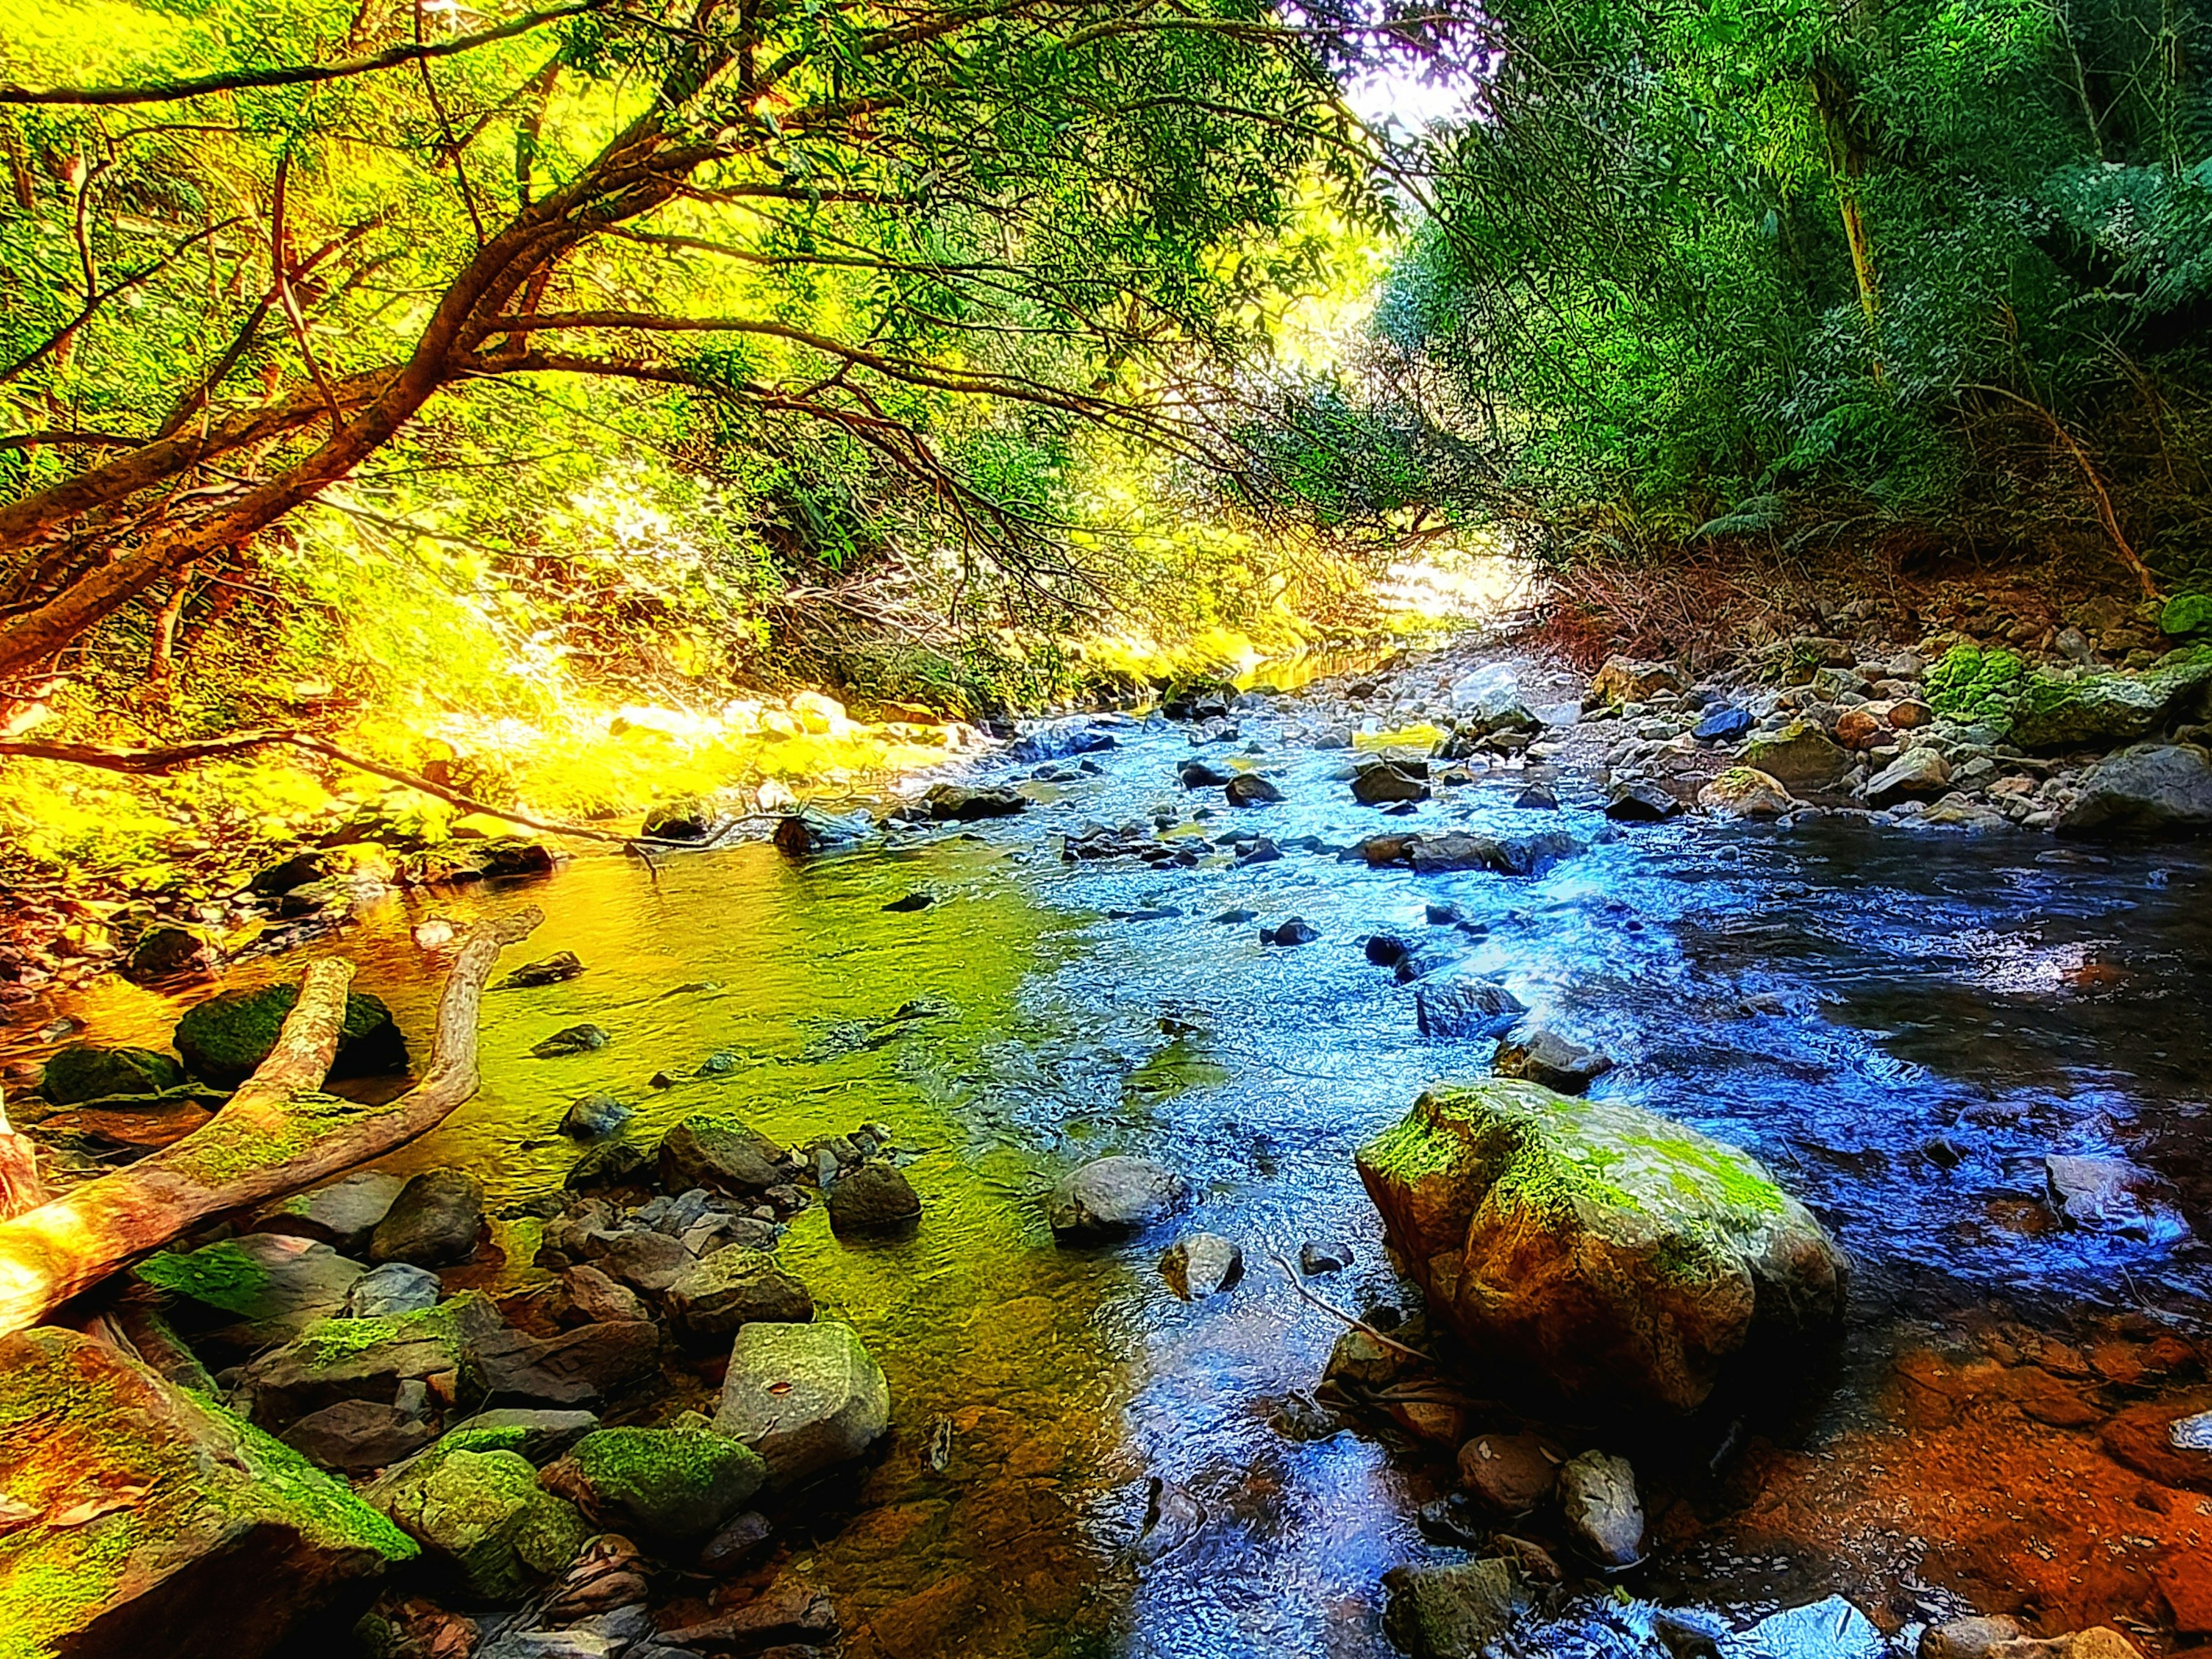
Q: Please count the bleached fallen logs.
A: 1